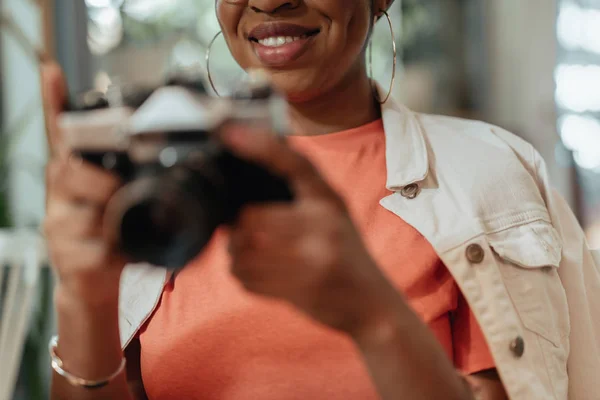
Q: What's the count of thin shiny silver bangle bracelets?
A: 1